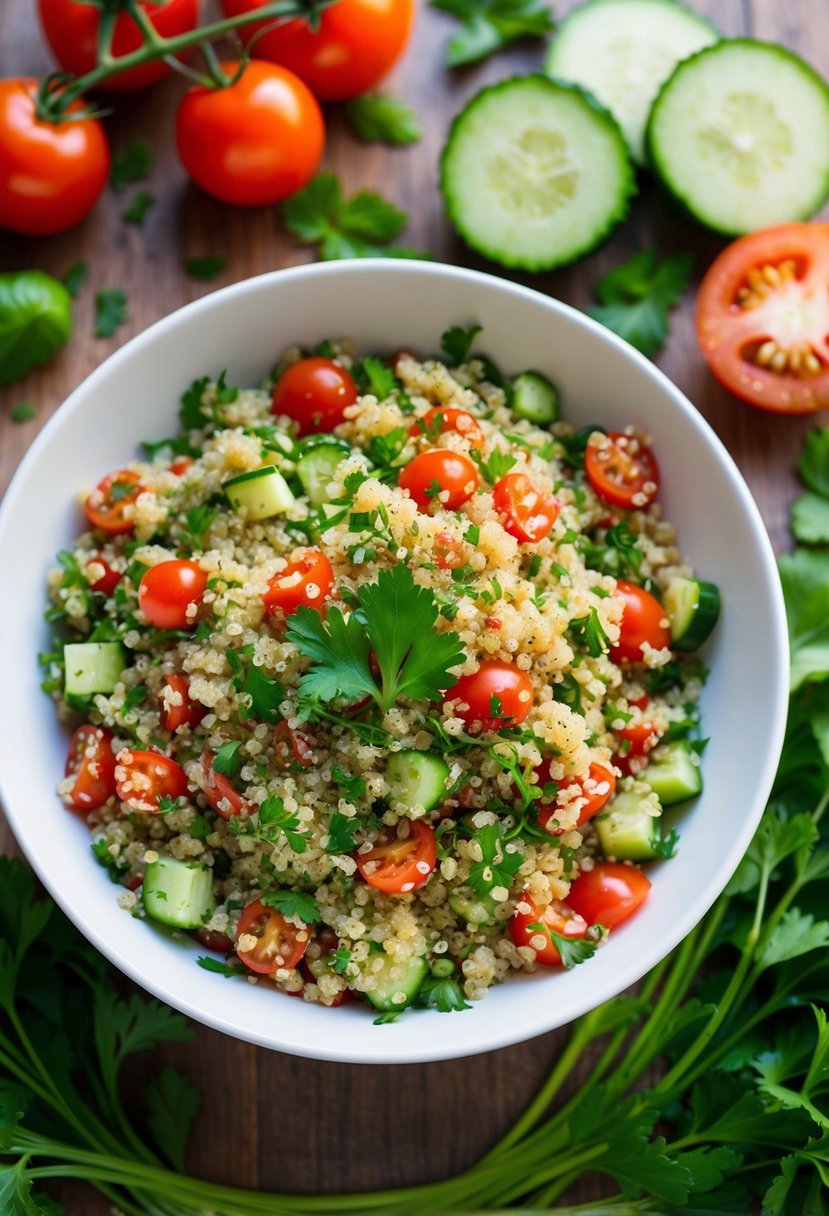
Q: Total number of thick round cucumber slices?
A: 3